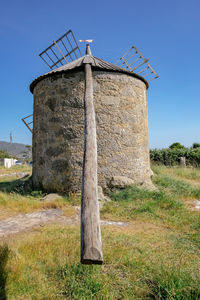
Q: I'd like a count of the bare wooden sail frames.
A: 3